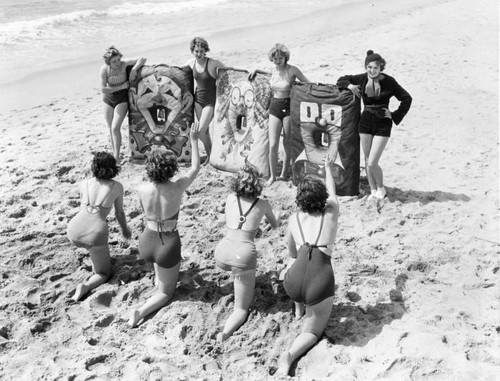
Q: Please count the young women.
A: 8